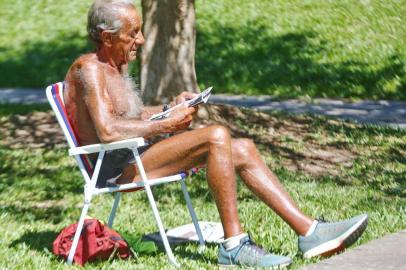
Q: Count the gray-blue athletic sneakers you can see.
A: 2